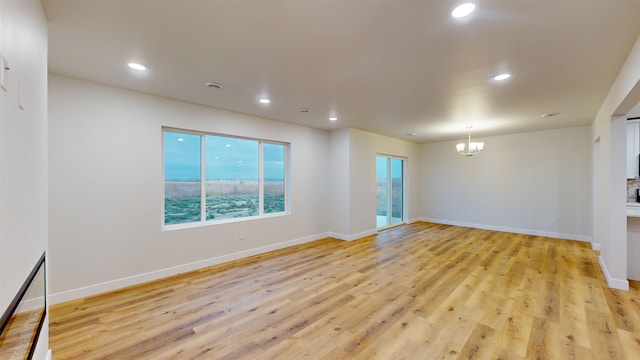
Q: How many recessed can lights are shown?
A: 5